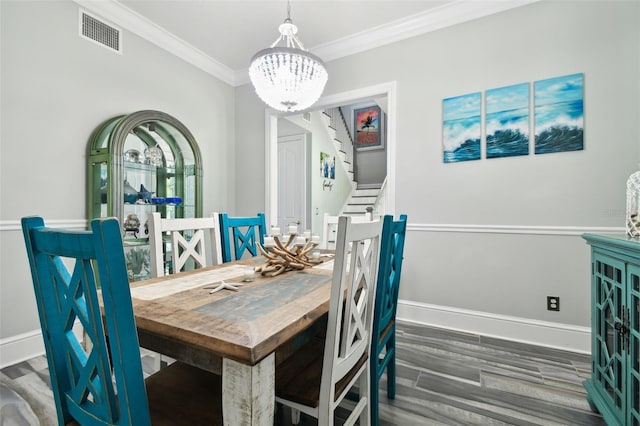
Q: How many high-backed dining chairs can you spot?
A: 6